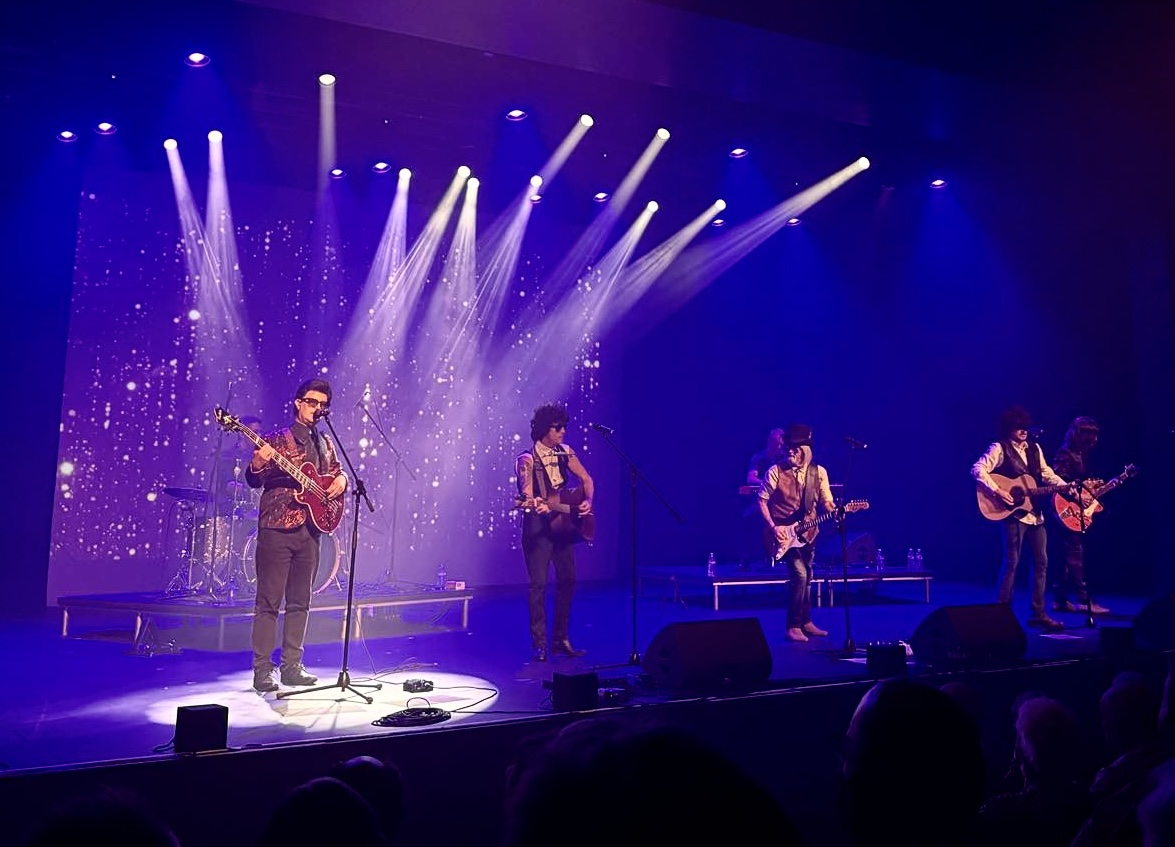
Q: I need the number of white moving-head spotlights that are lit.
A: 12